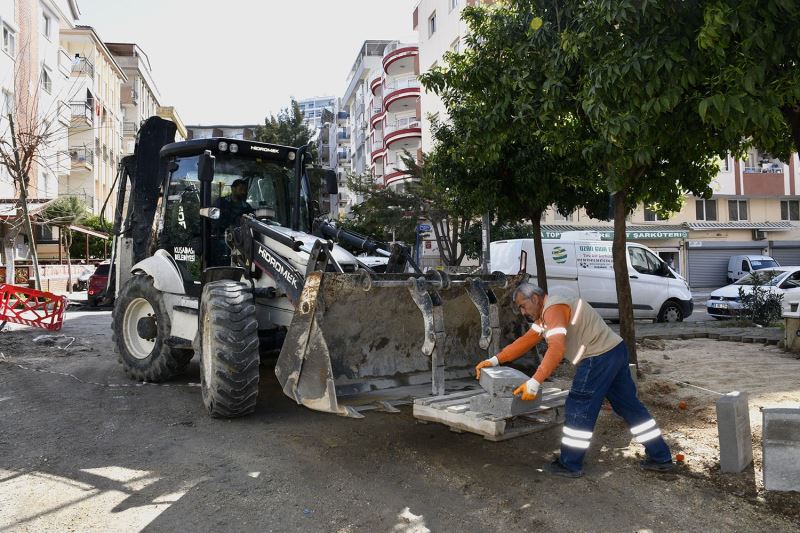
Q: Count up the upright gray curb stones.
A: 2